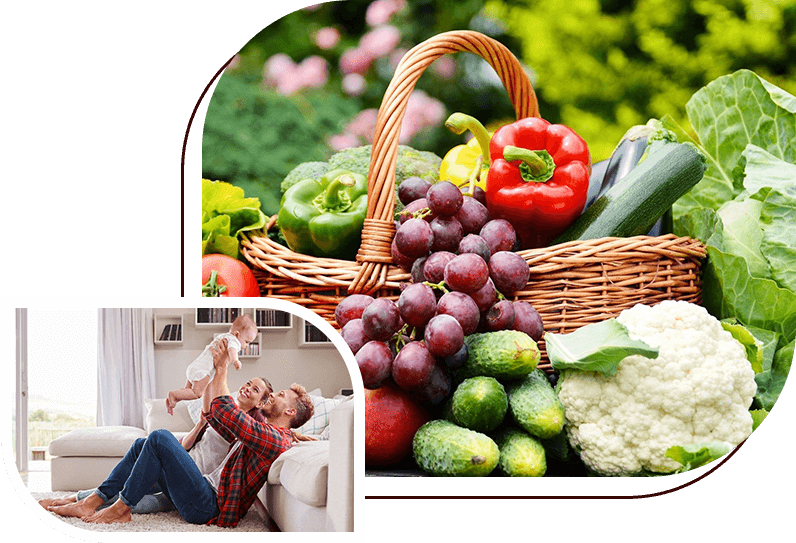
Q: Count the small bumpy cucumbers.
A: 5